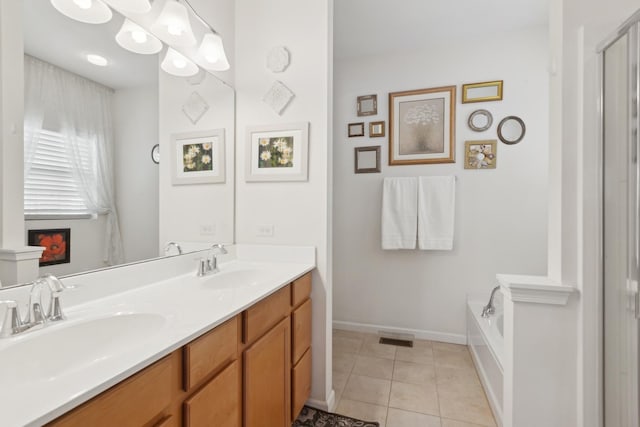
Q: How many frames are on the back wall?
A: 9